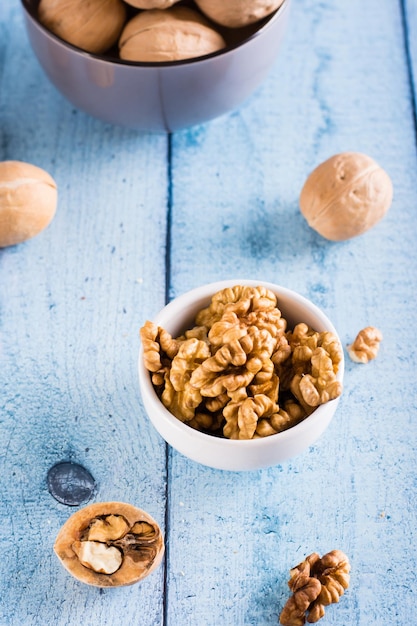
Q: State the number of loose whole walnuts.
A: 2